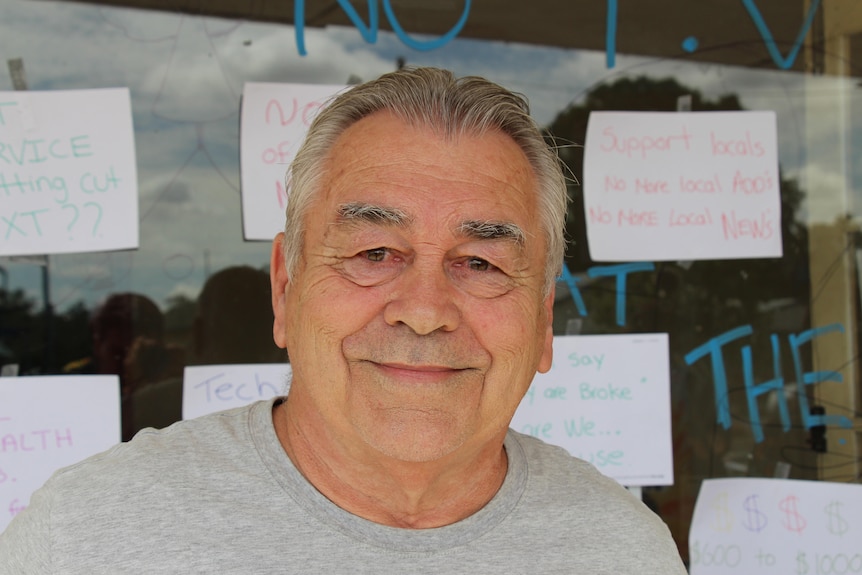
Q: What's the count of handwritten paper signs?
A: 7